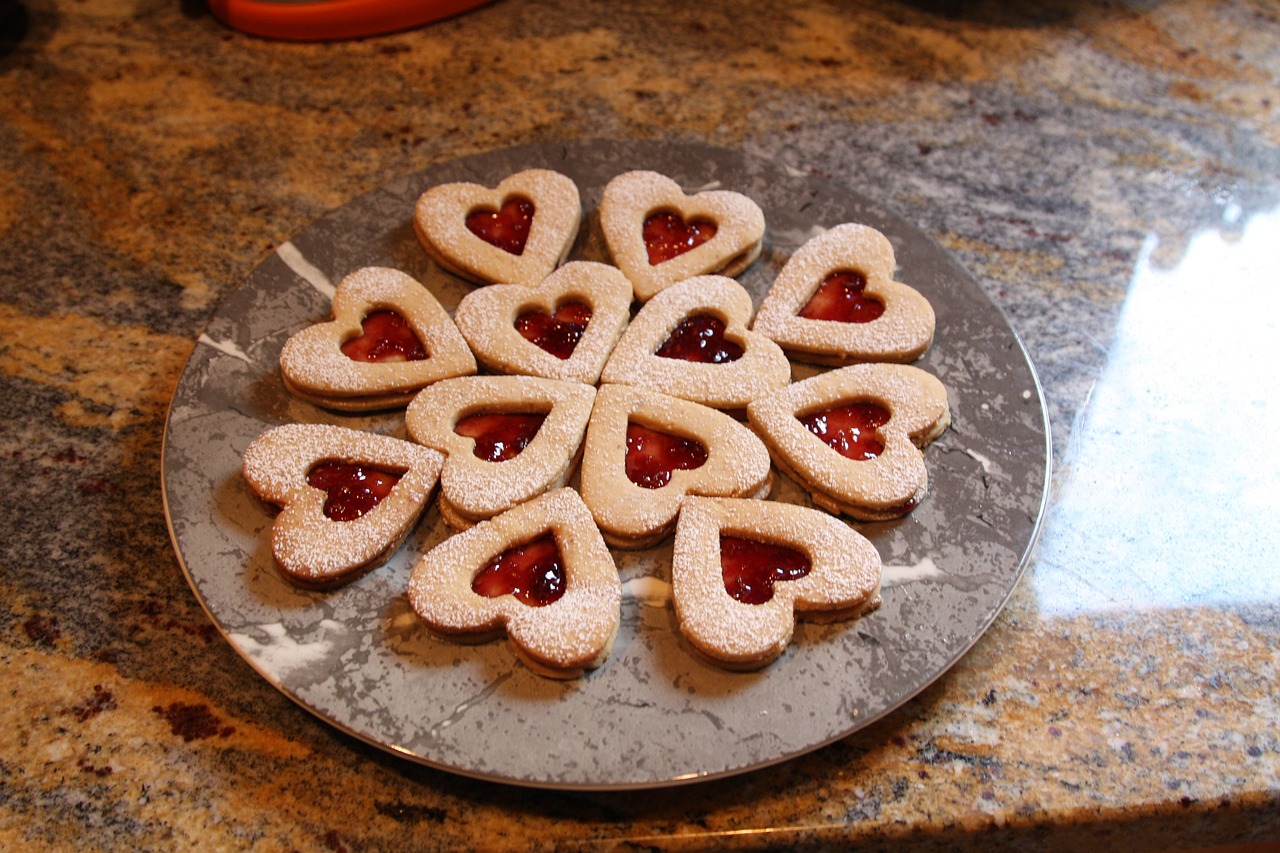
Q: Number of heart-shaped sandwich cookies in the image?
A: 12